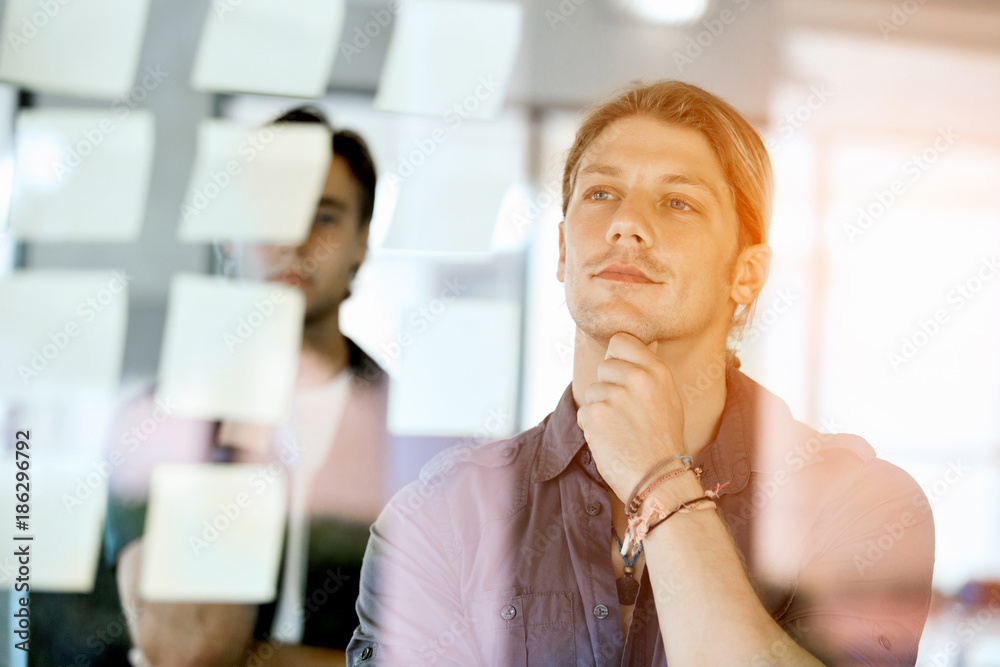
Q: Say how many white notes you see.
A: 11